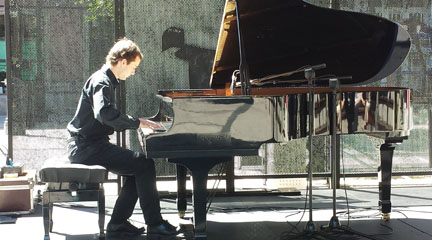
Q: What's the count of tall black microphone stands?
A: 2